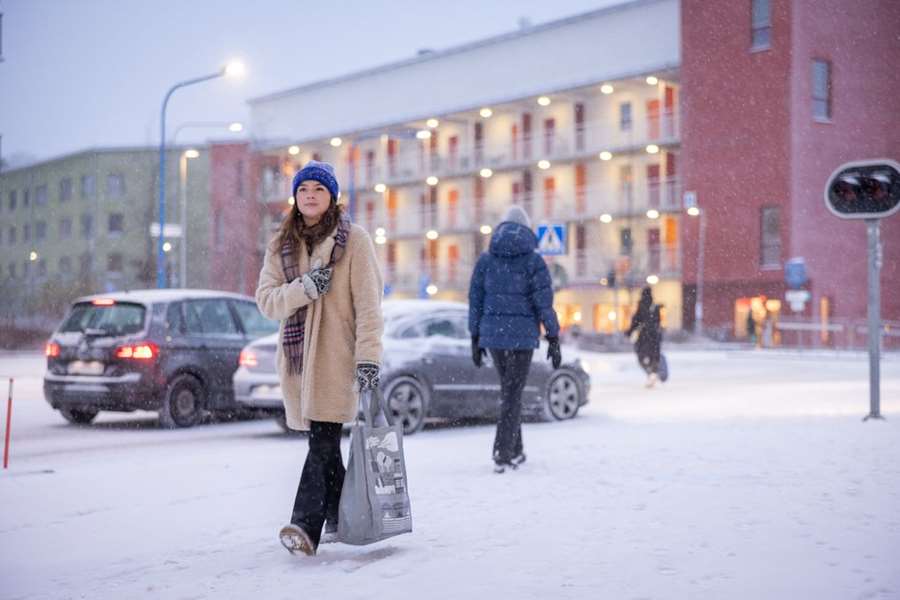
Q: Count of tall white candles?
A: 0